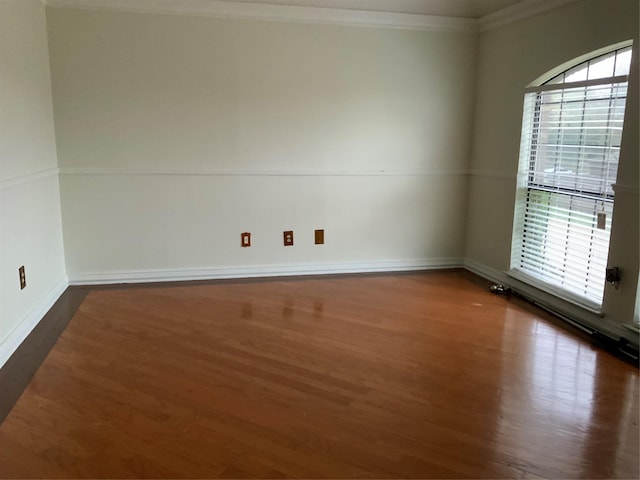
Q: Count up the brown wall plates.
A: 4